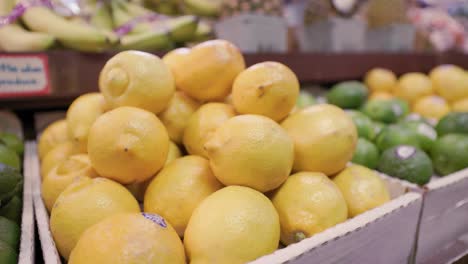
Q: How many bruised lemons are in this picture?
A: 0